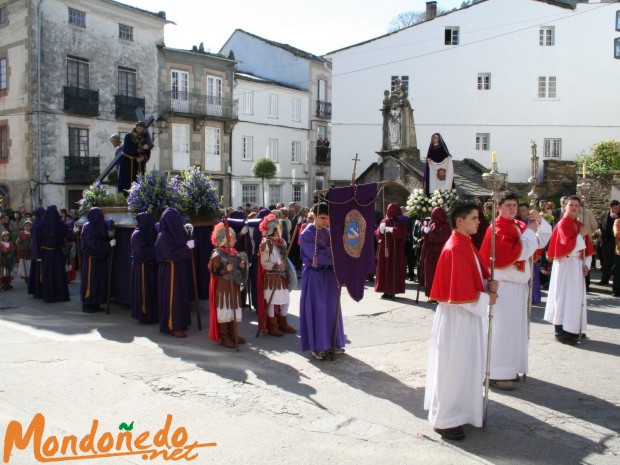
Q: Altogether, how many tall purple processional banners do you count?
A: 1